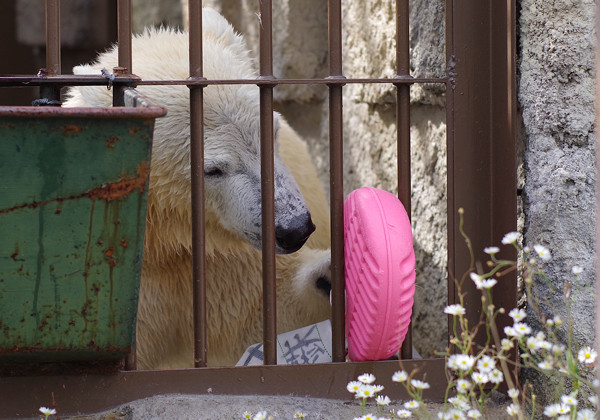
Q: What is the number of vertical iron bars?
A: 6